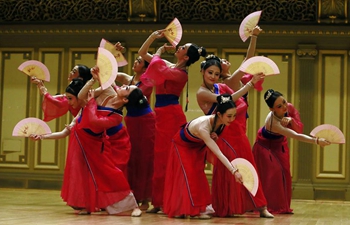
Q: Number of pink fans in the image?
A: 9